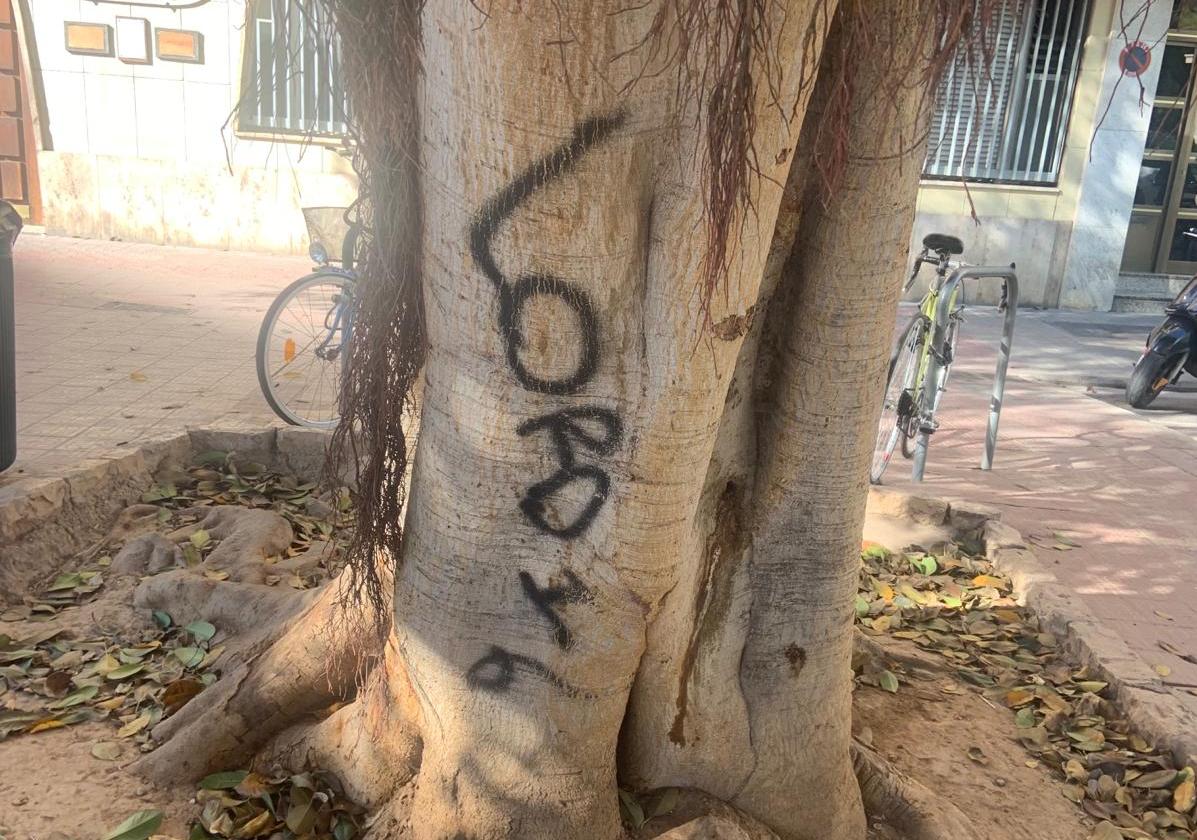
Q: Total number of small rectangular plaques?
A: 3